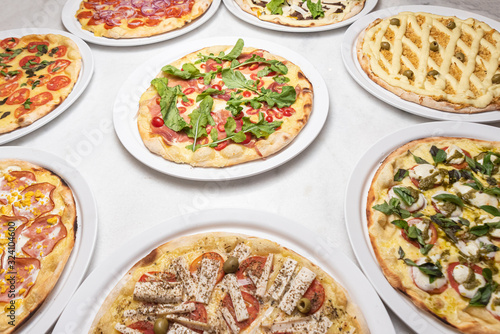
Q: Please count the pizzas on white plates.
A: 8